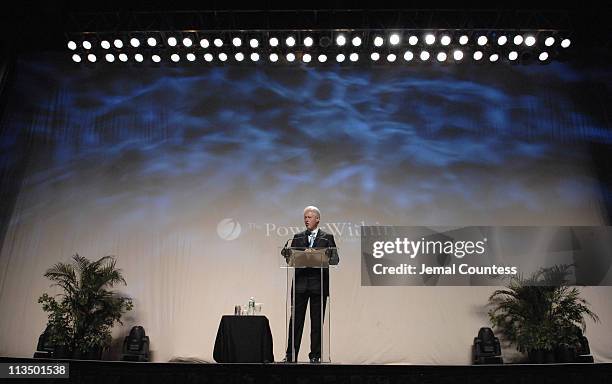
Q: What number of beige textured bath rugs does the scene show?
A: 0